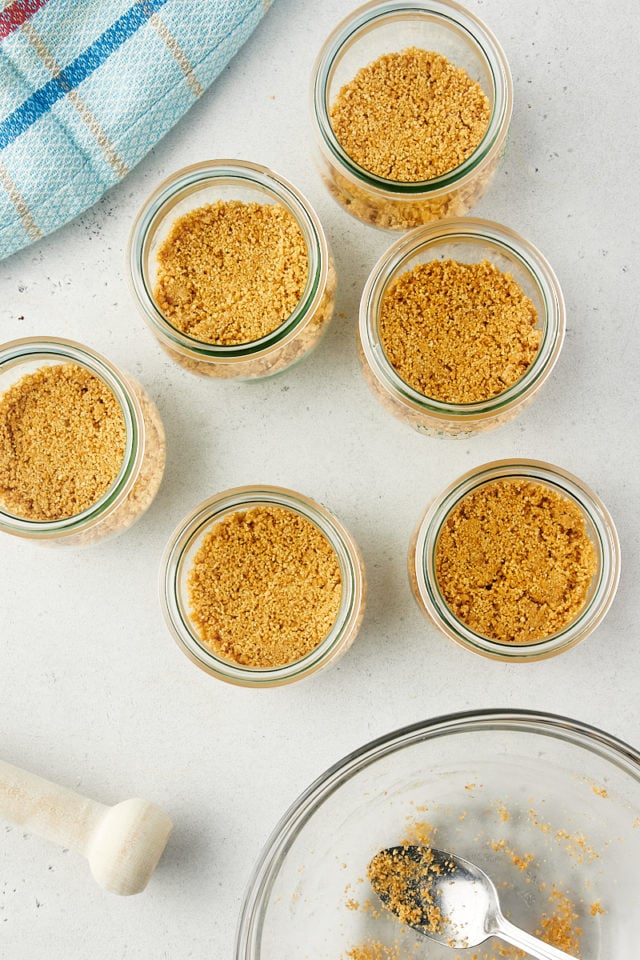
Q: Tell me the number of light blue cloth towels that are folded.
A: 1